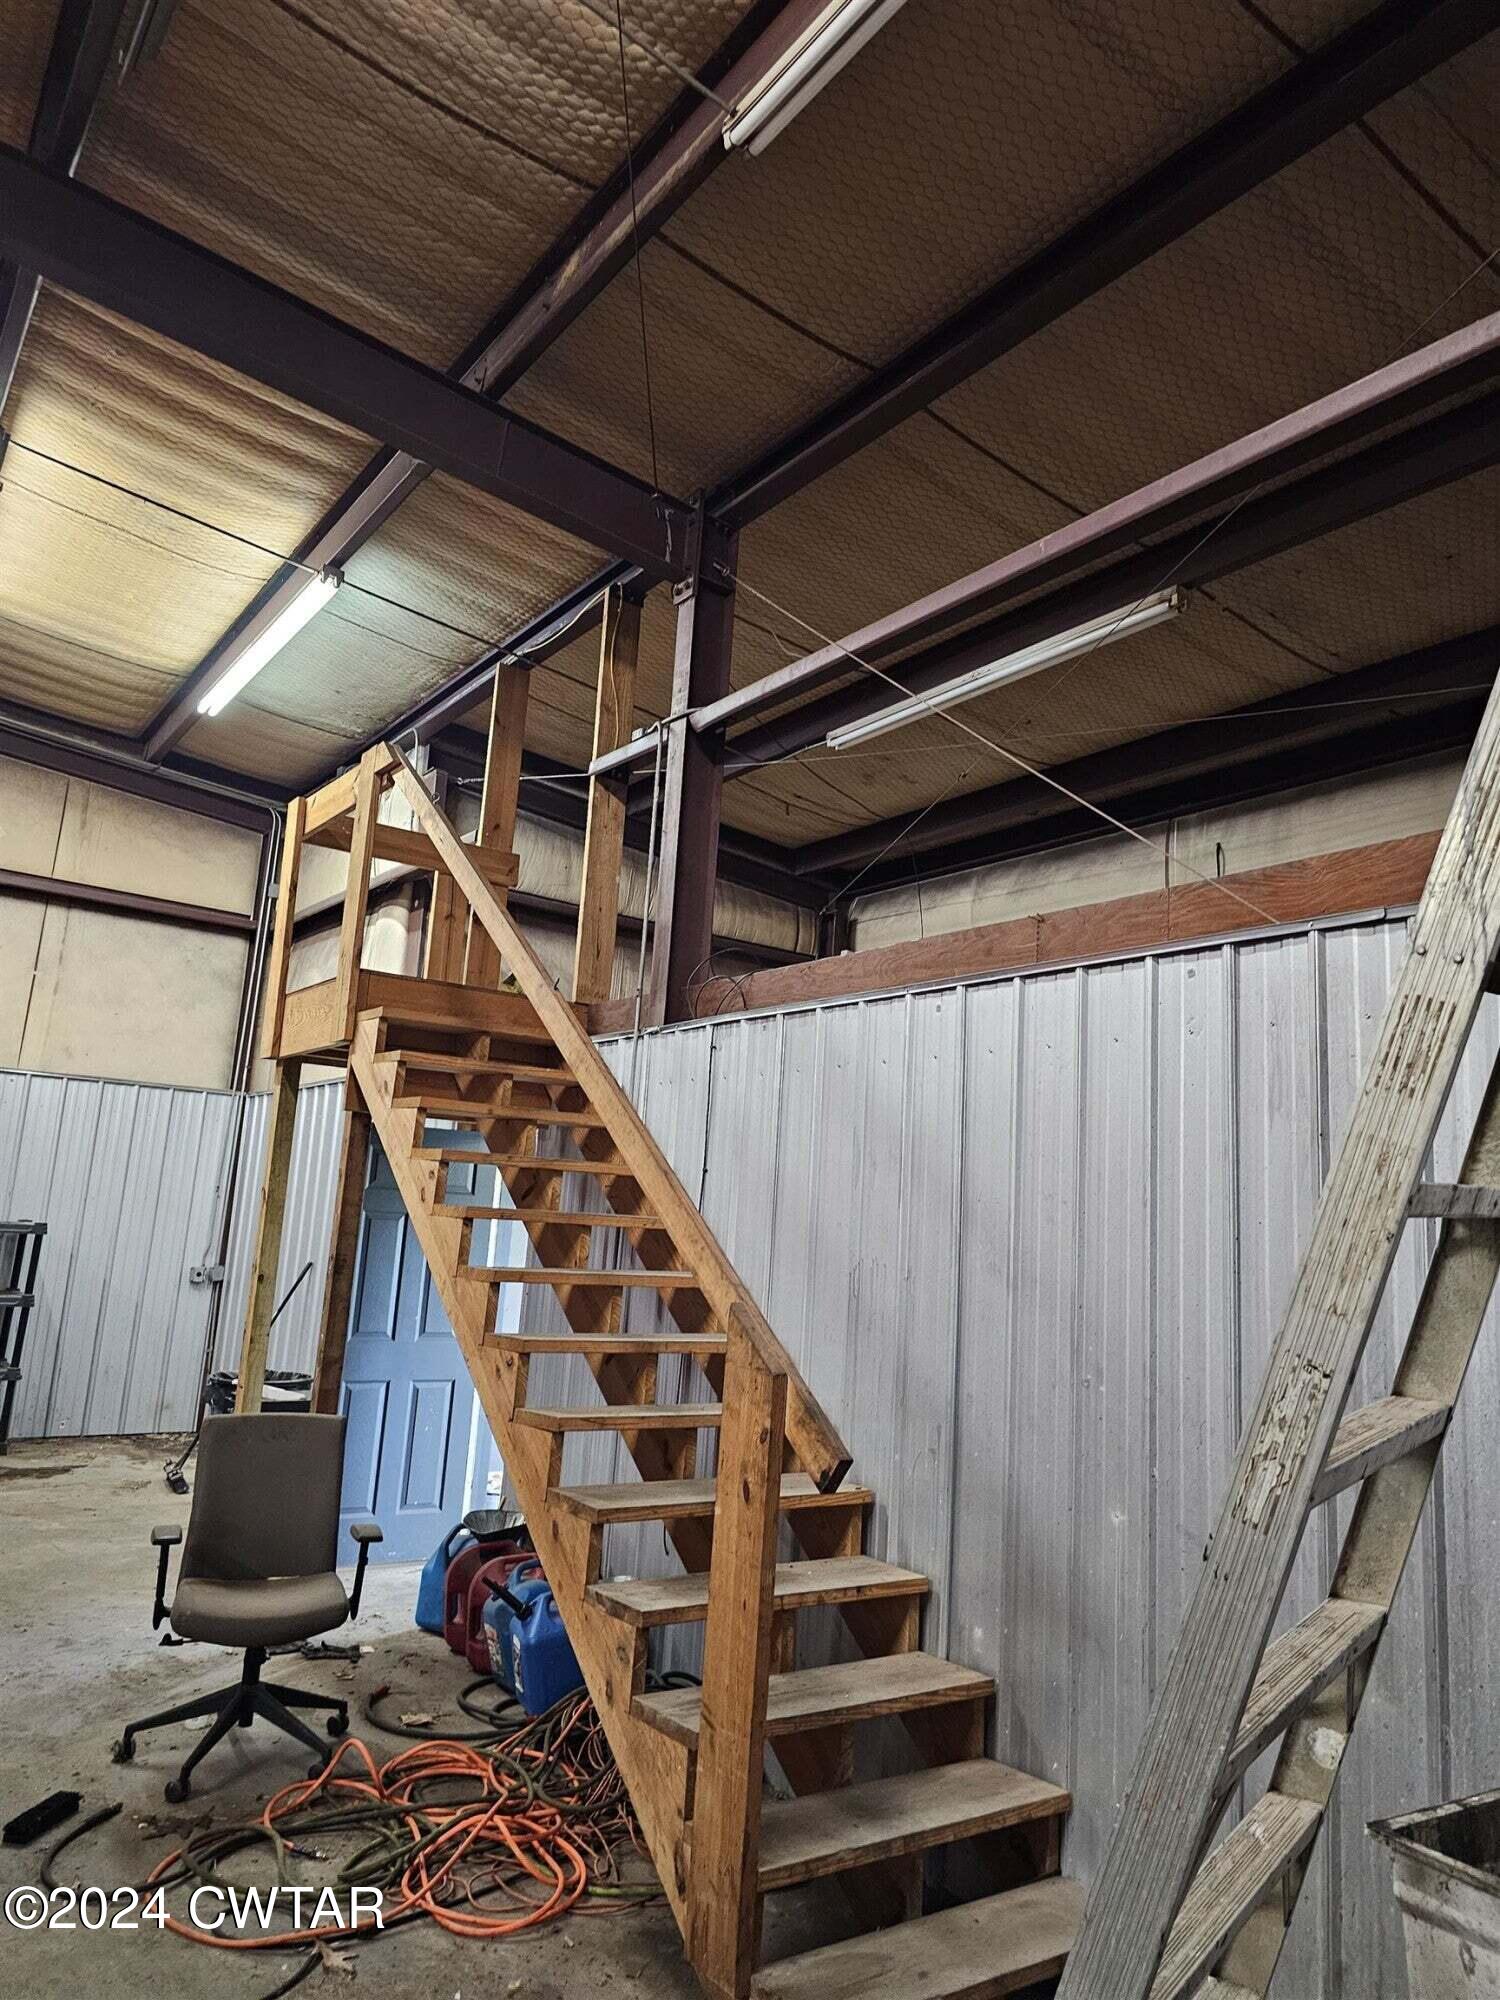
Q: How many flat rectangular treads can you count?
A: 13